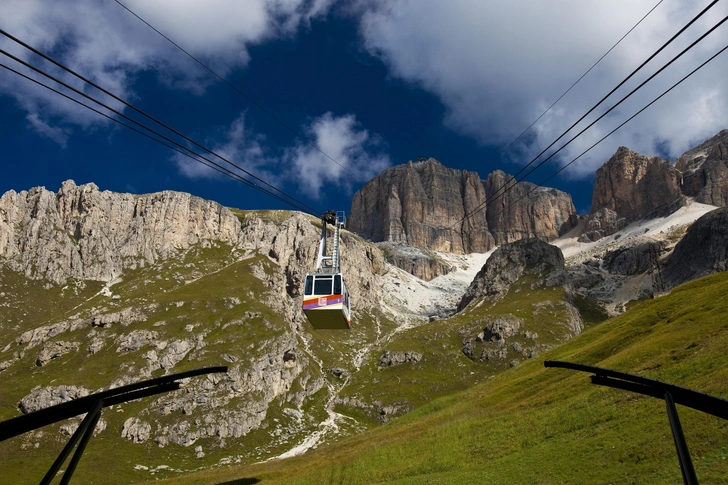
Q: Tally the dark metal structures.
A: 2